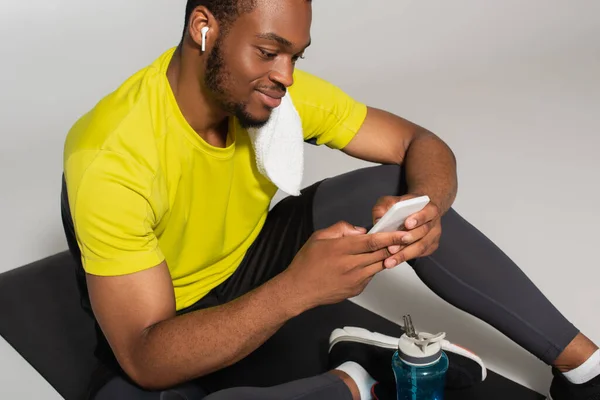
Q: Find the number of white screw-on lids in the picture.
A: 1